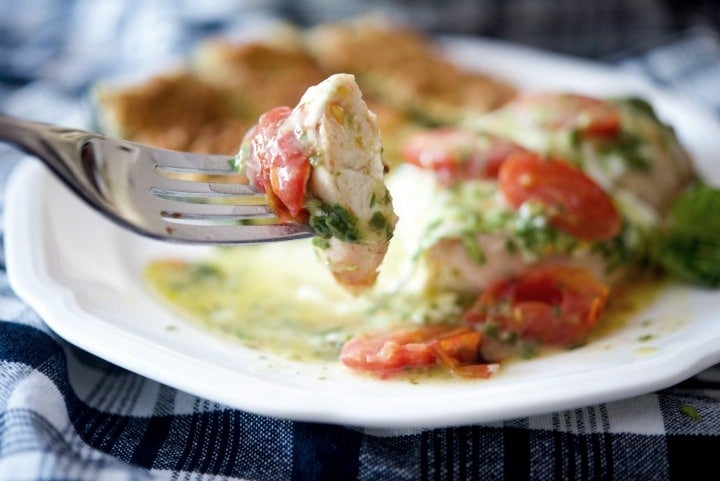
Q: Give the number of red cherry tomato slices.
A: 6